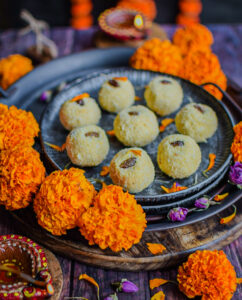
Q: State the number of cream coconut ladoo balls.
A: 8